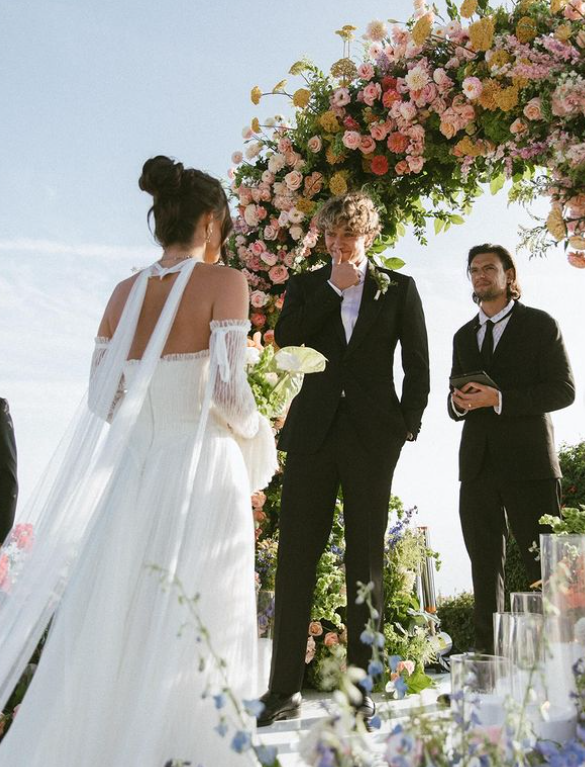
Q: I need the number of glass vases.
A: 4